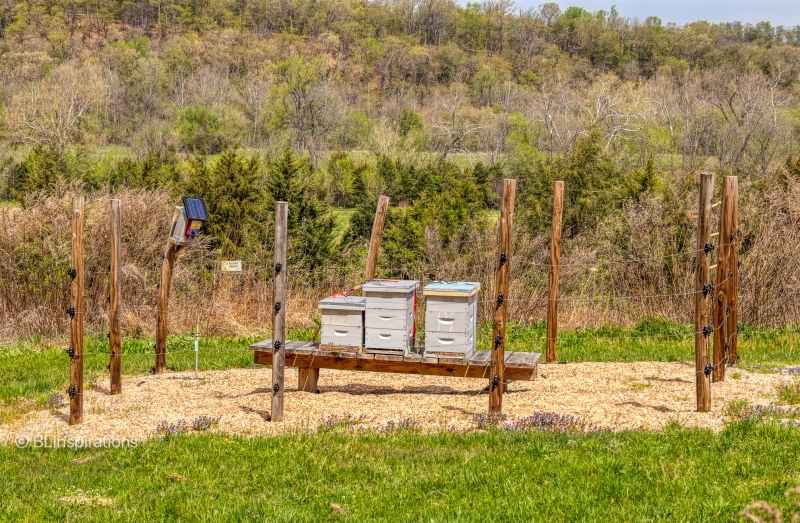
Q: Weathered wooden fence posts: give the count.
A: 10